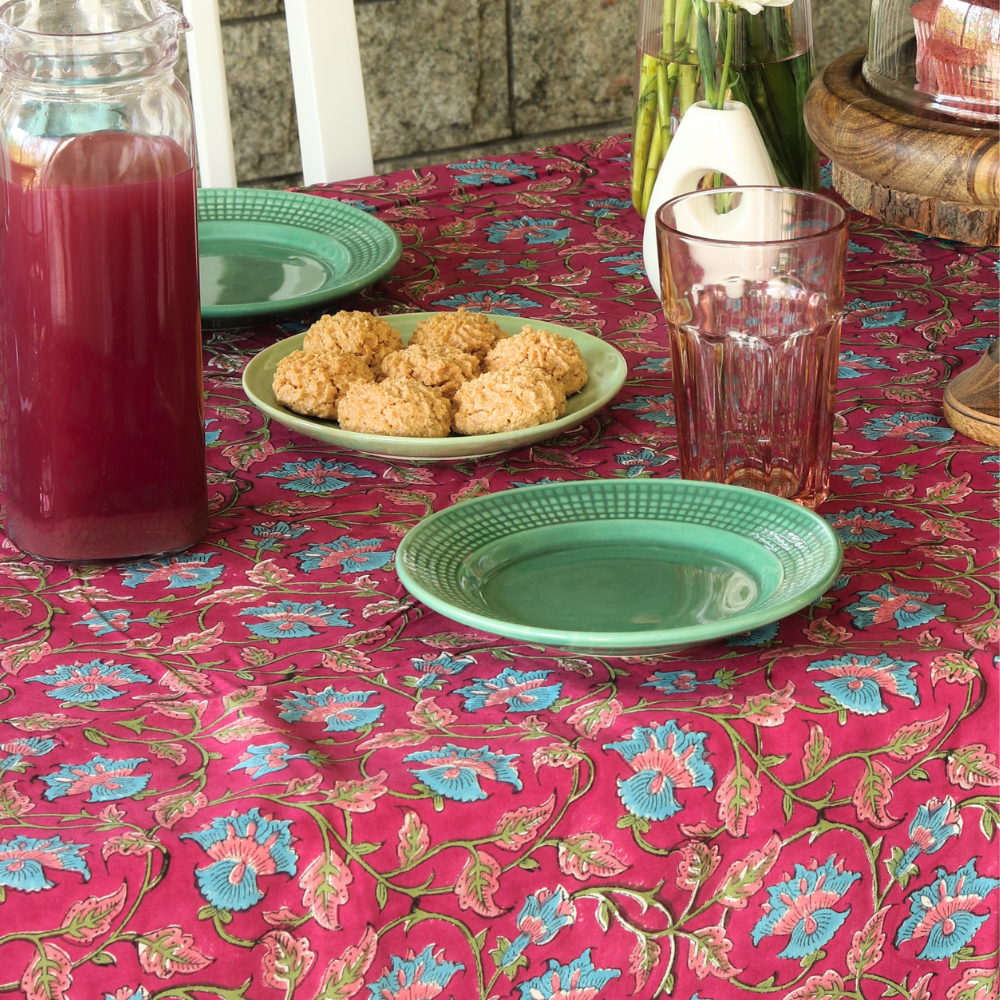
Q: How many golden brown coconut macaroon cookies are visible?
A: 7